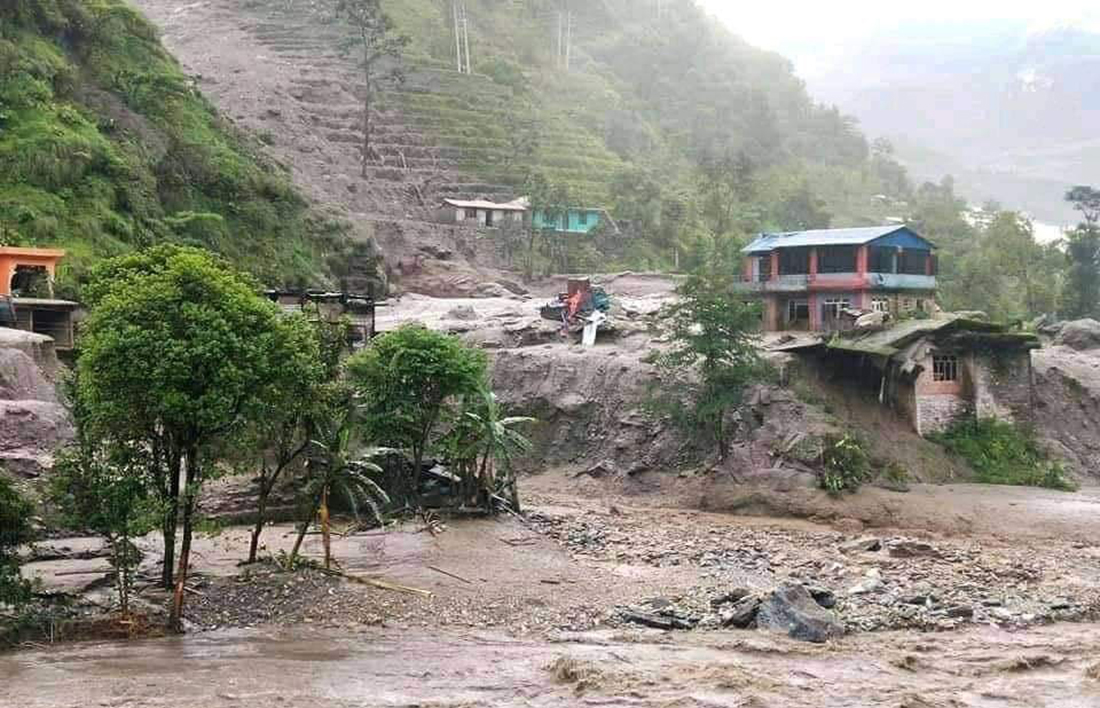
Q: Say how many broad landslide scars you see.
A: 1